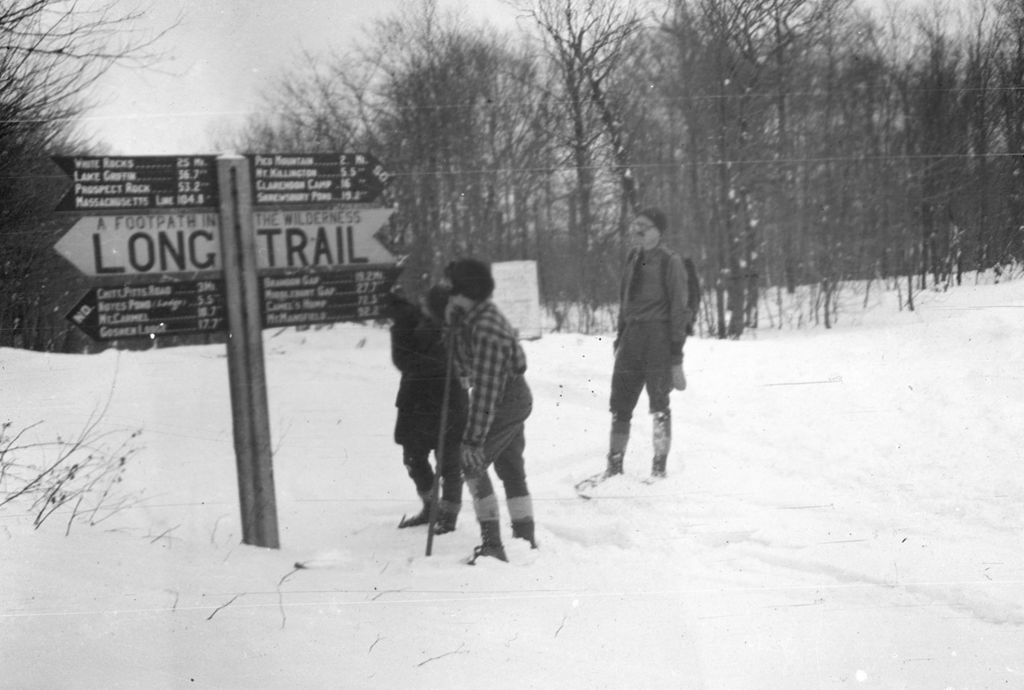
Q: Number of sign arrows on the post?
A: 3